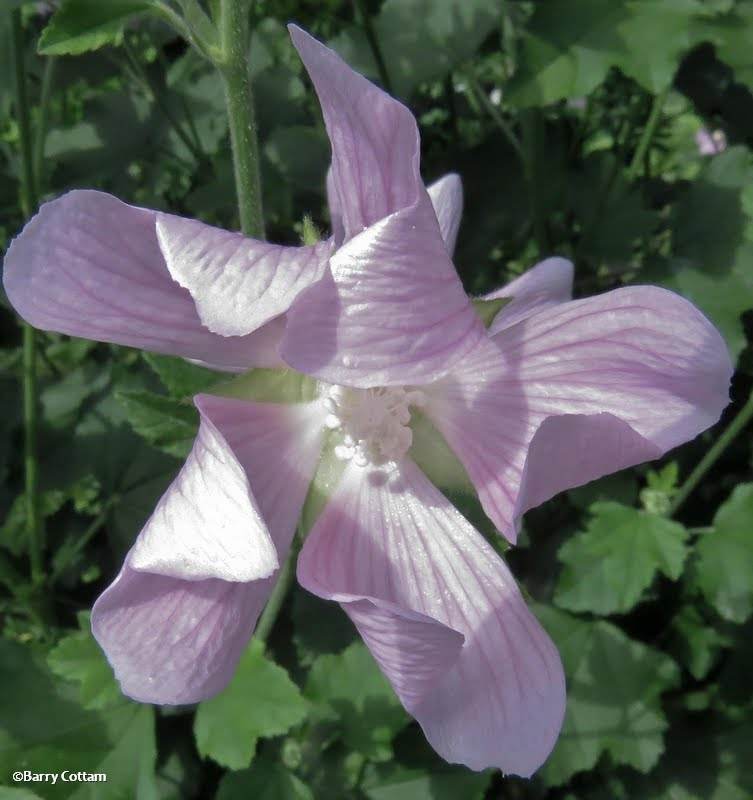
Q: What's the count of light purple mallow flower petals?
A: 5